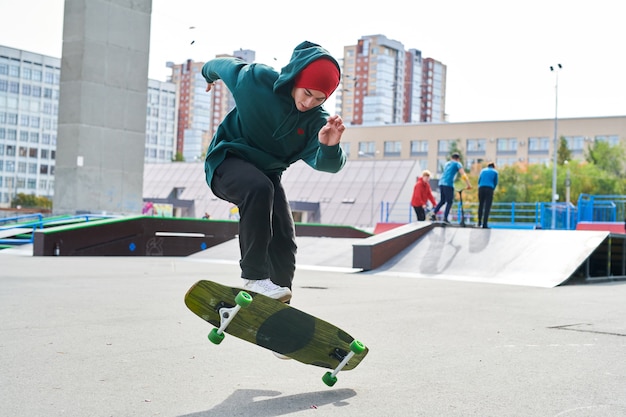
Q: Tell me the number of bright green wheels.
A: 4